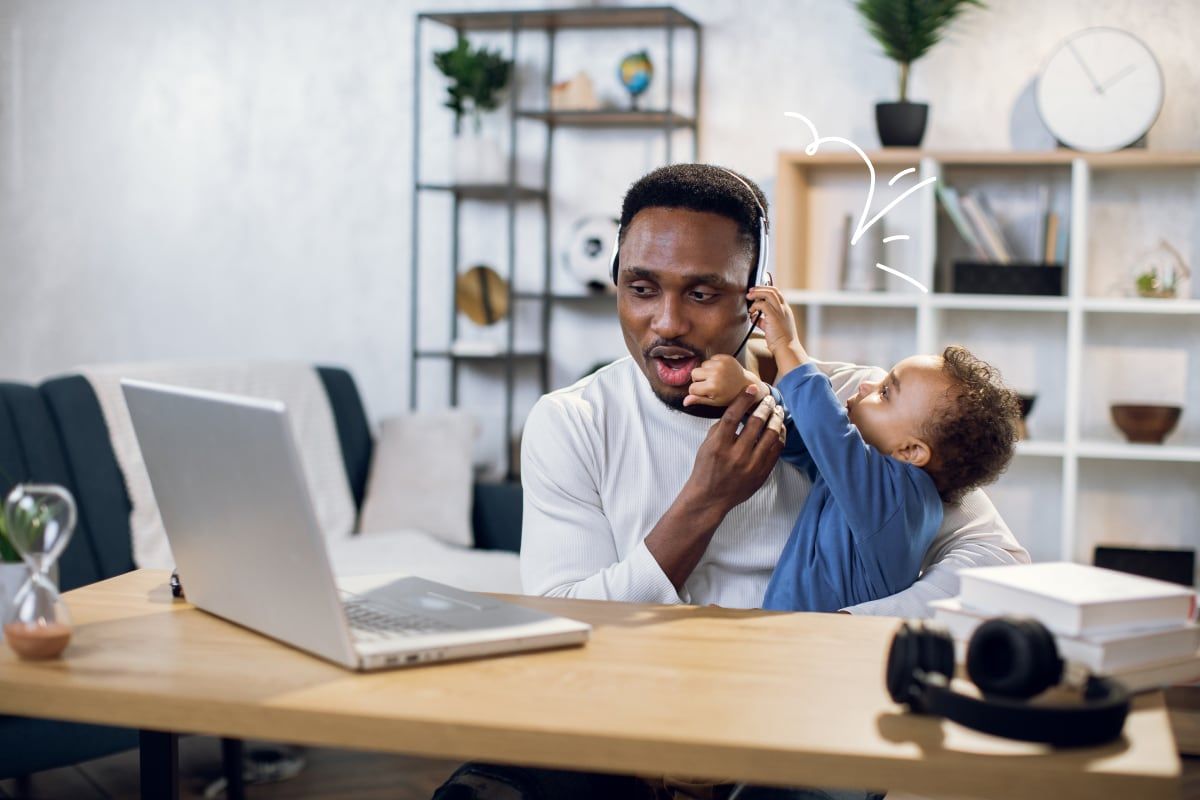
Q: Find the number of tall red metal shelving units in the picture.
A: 0